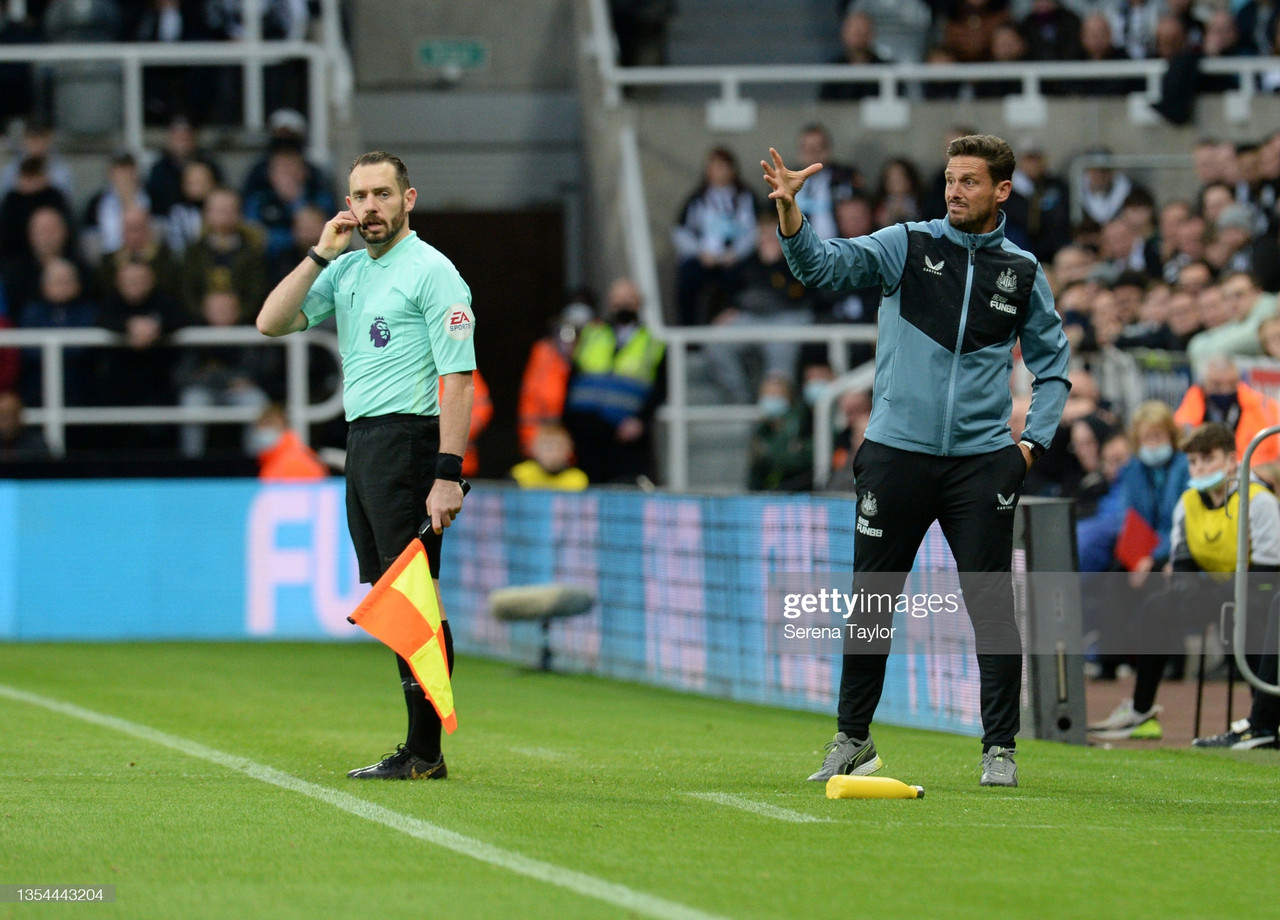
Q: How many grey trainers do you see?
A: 2